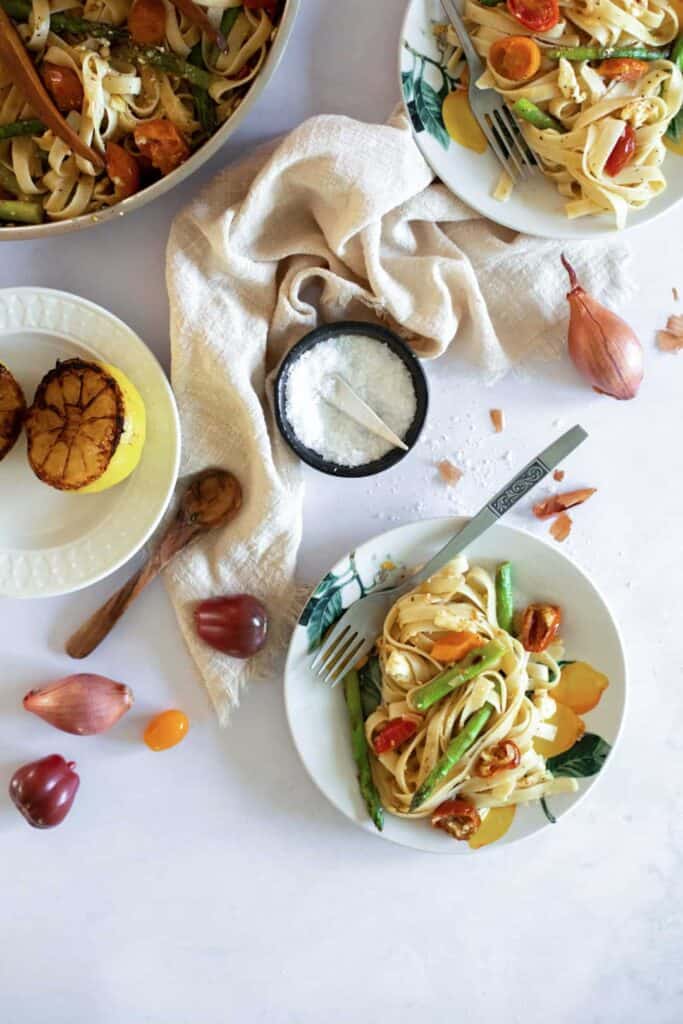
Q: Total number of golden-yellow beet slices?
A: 0